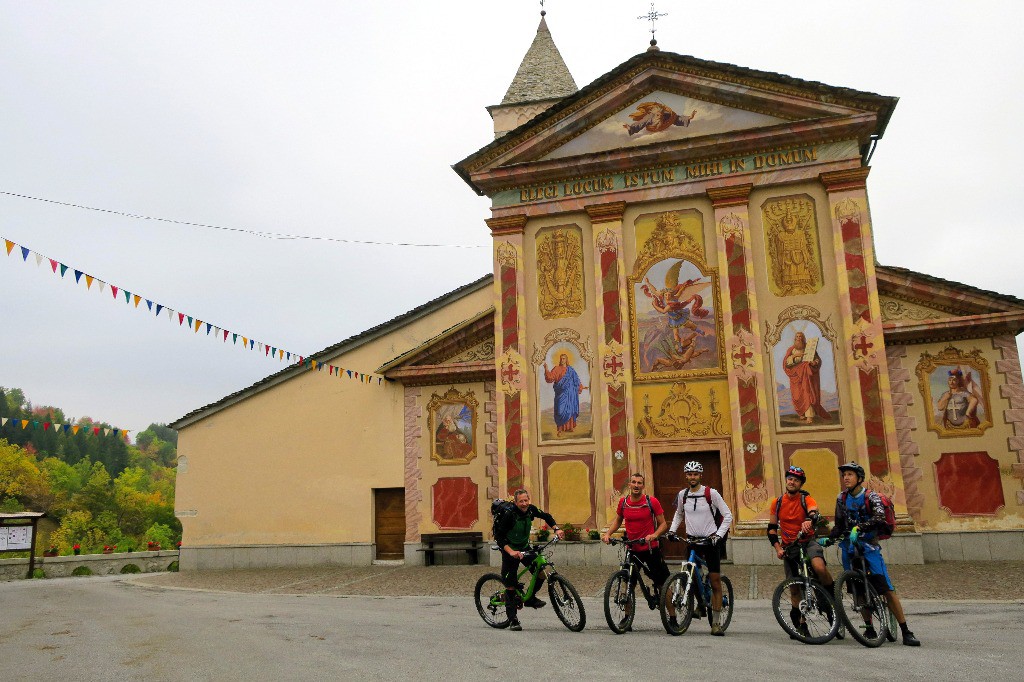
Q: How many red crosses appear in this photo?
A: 4